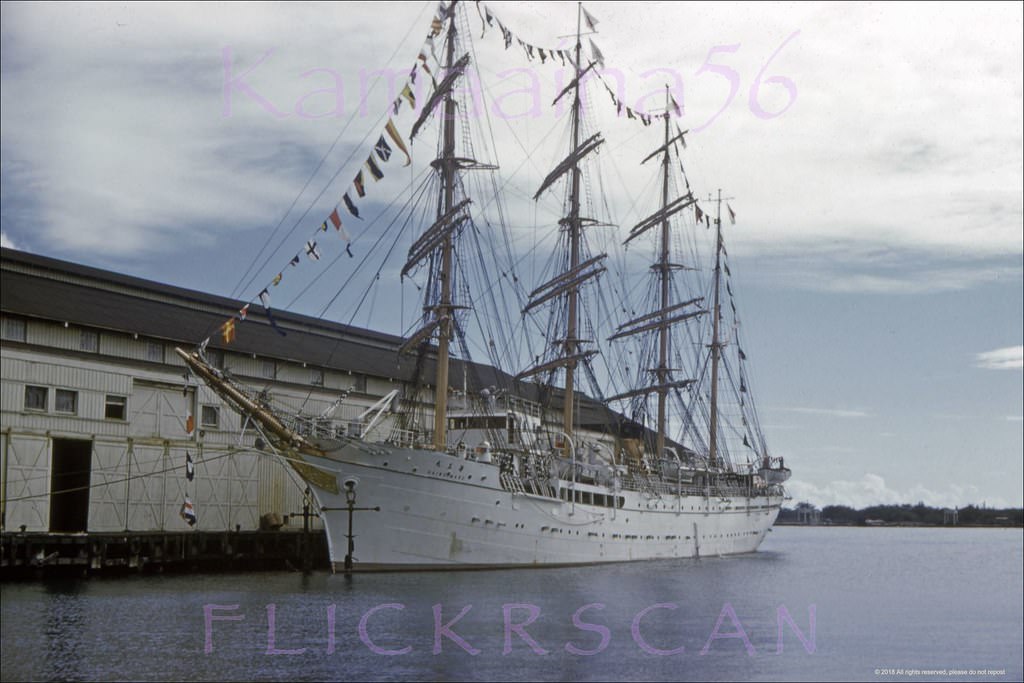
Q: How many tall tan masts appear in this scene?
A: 4